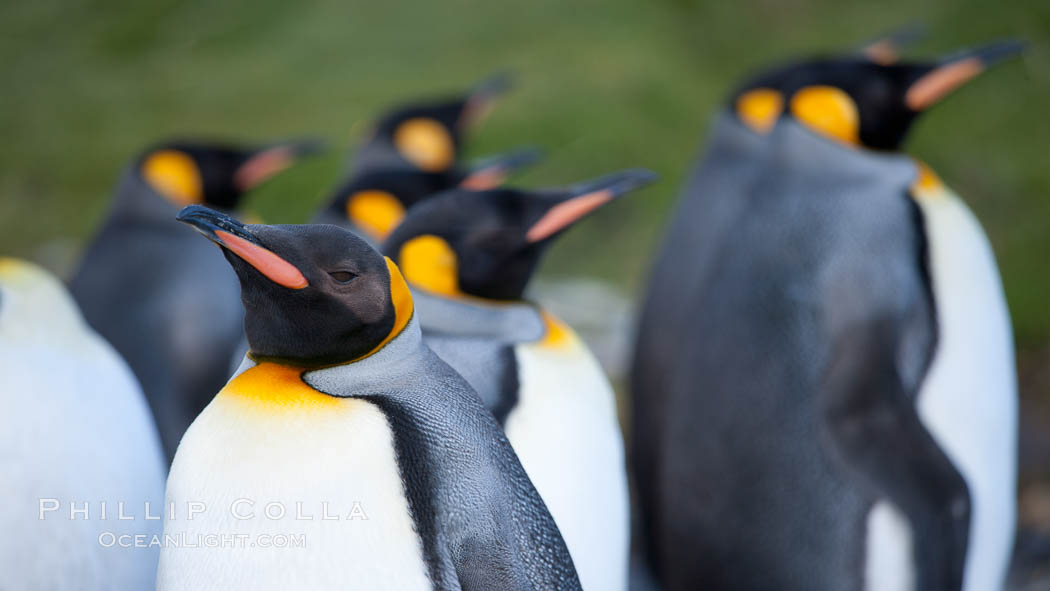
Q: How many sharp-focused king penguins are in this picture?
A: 1